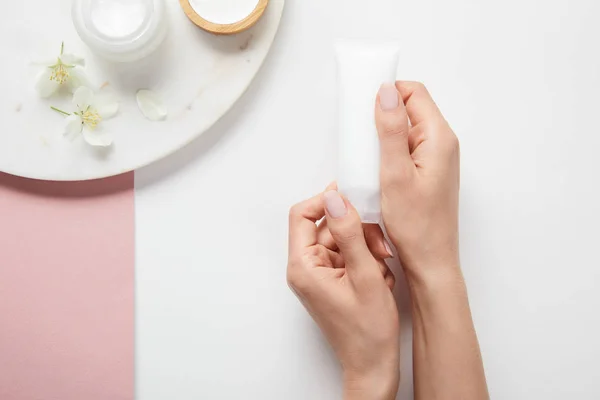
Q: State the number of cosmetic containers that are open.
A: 2